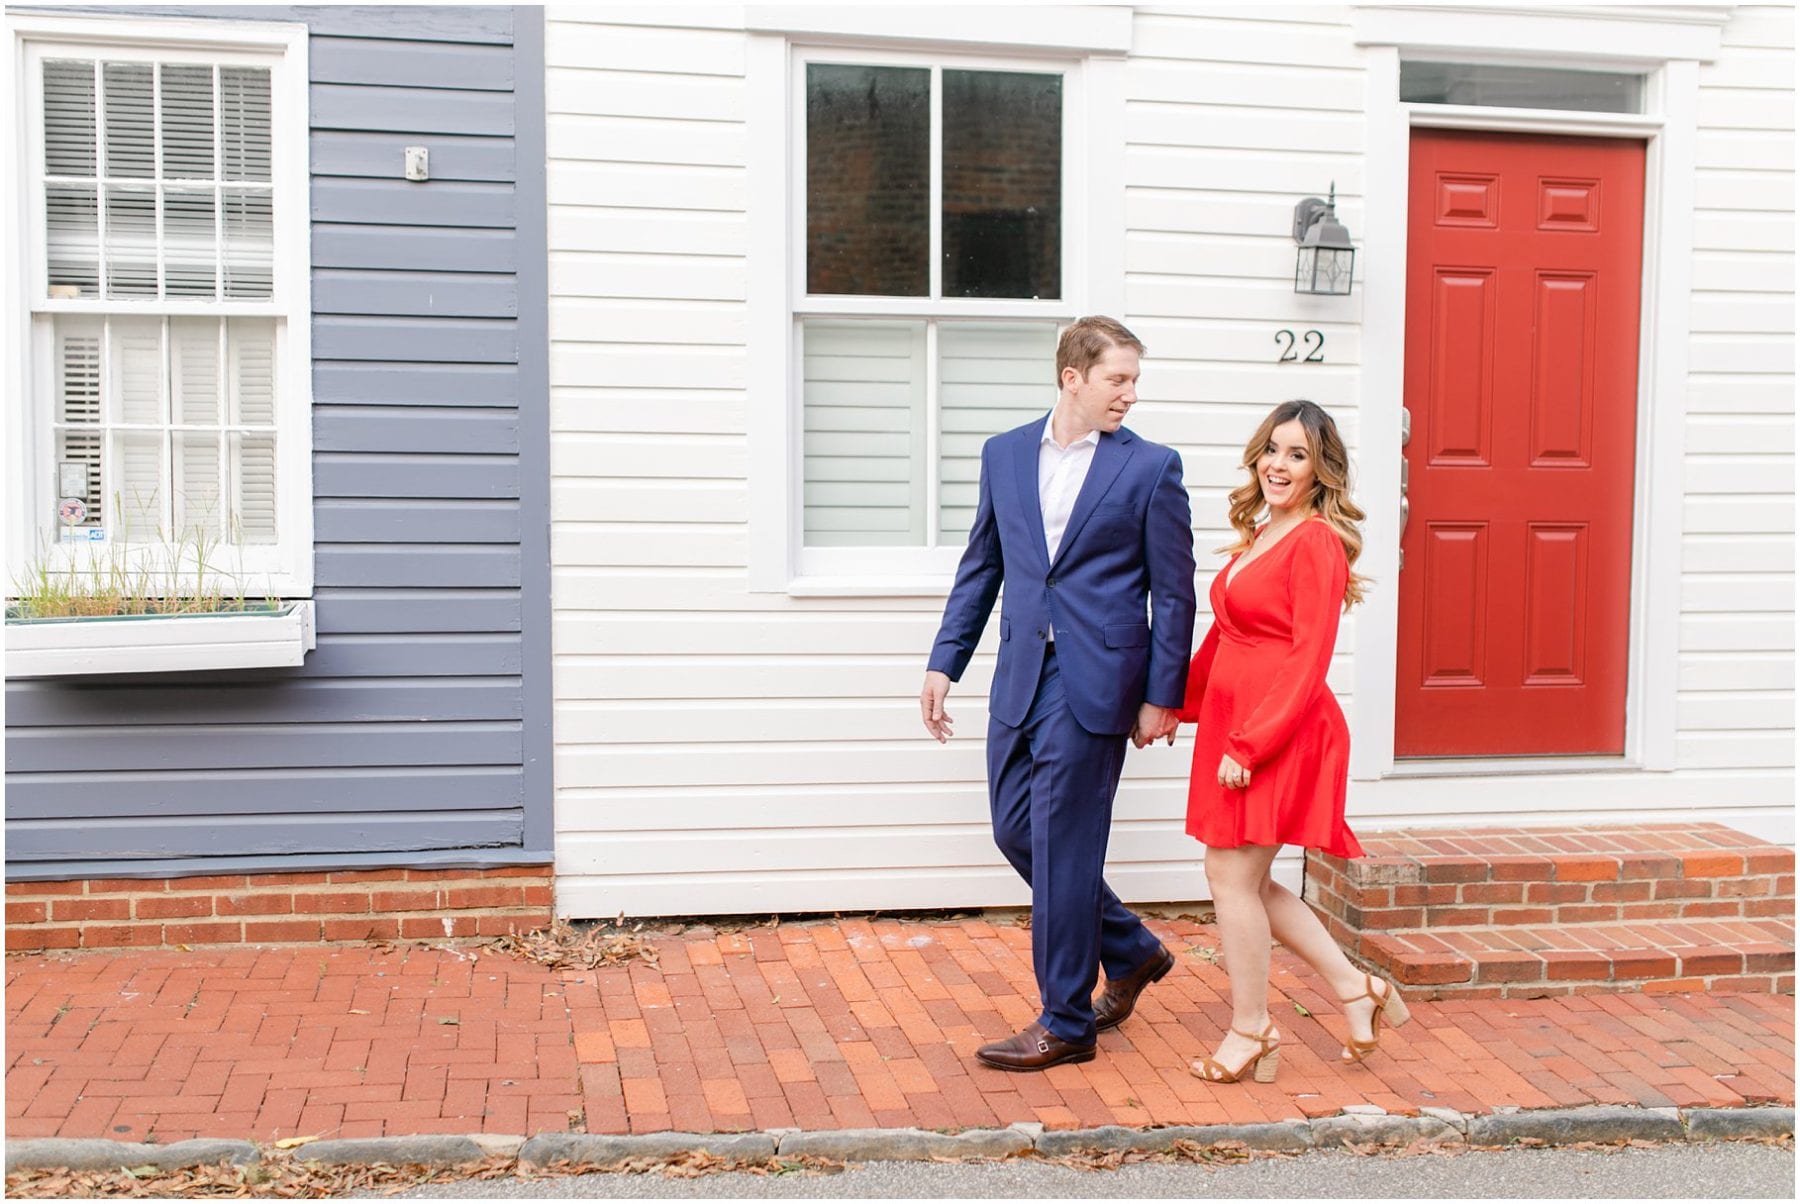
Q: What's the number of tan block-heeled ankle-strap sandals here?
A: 2